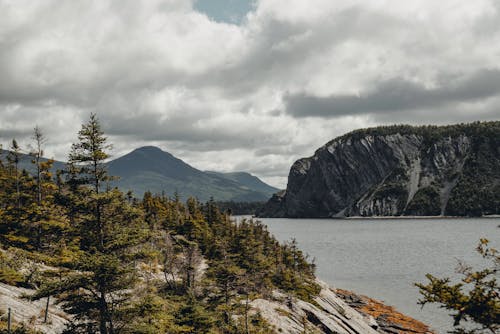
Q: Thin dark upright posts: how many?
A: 2